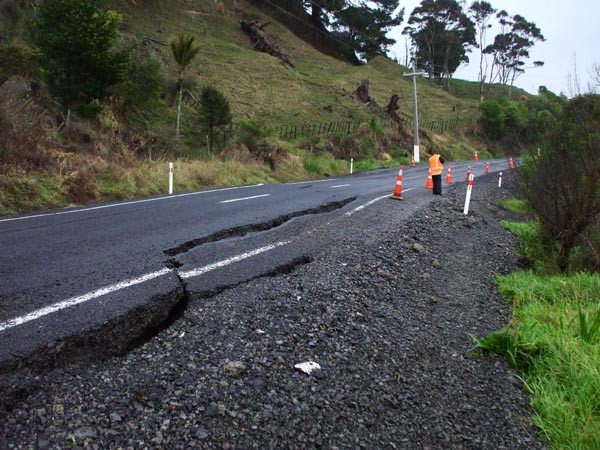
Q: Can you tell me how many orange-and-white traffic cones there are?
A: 8